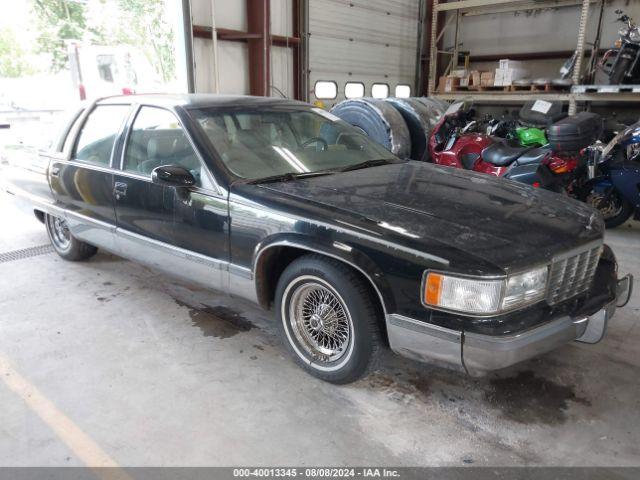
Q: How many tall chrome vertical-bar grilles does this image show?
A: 1